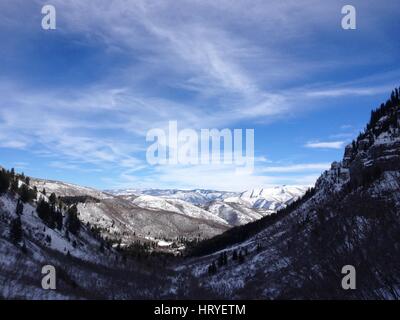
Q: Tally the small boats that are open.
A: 0